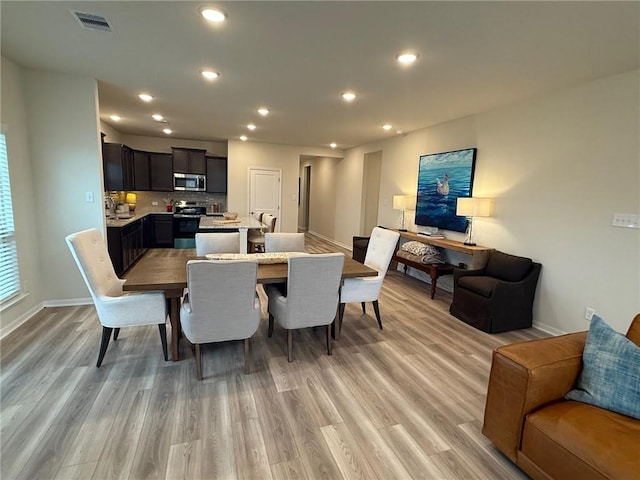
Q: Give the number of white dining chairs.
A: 6